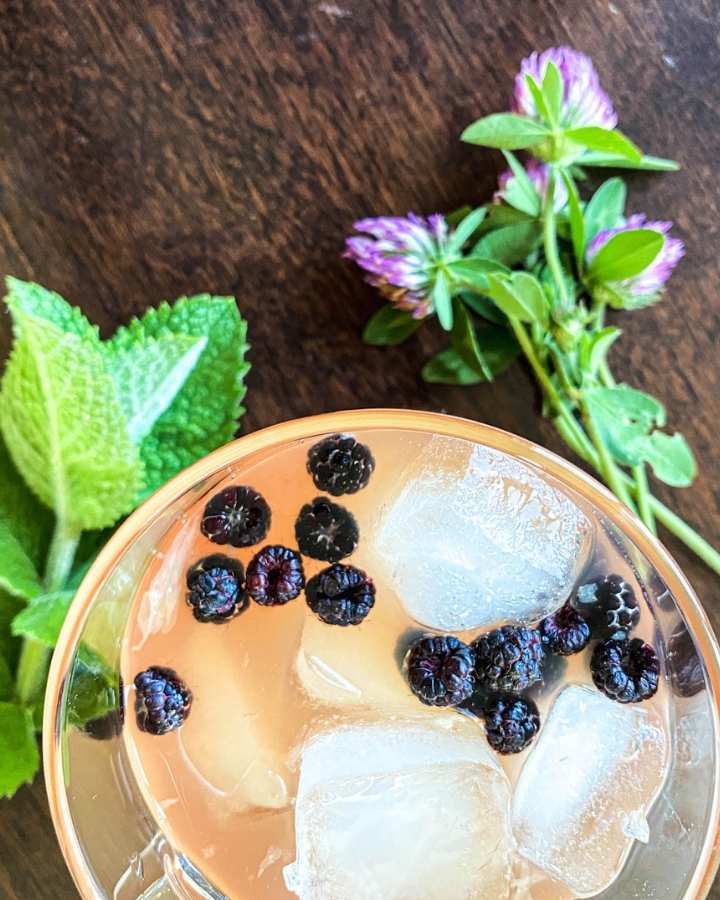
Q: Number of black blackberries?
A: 13